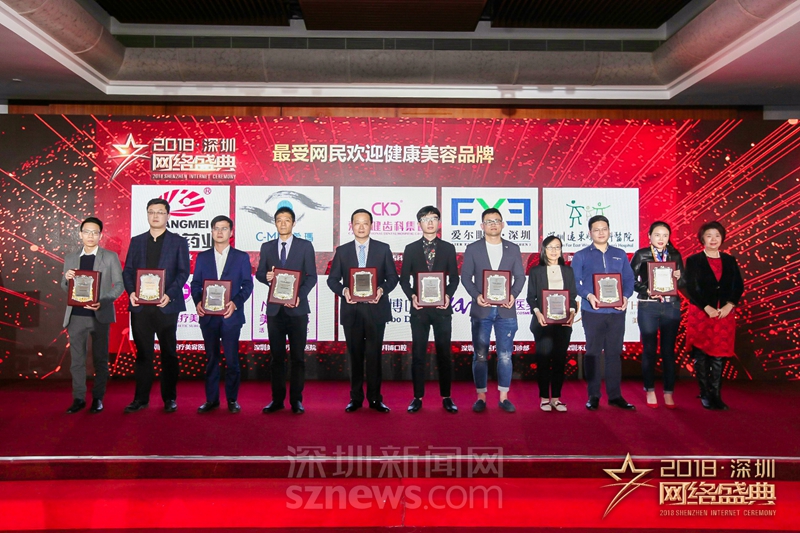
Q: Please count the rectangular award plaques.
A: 10